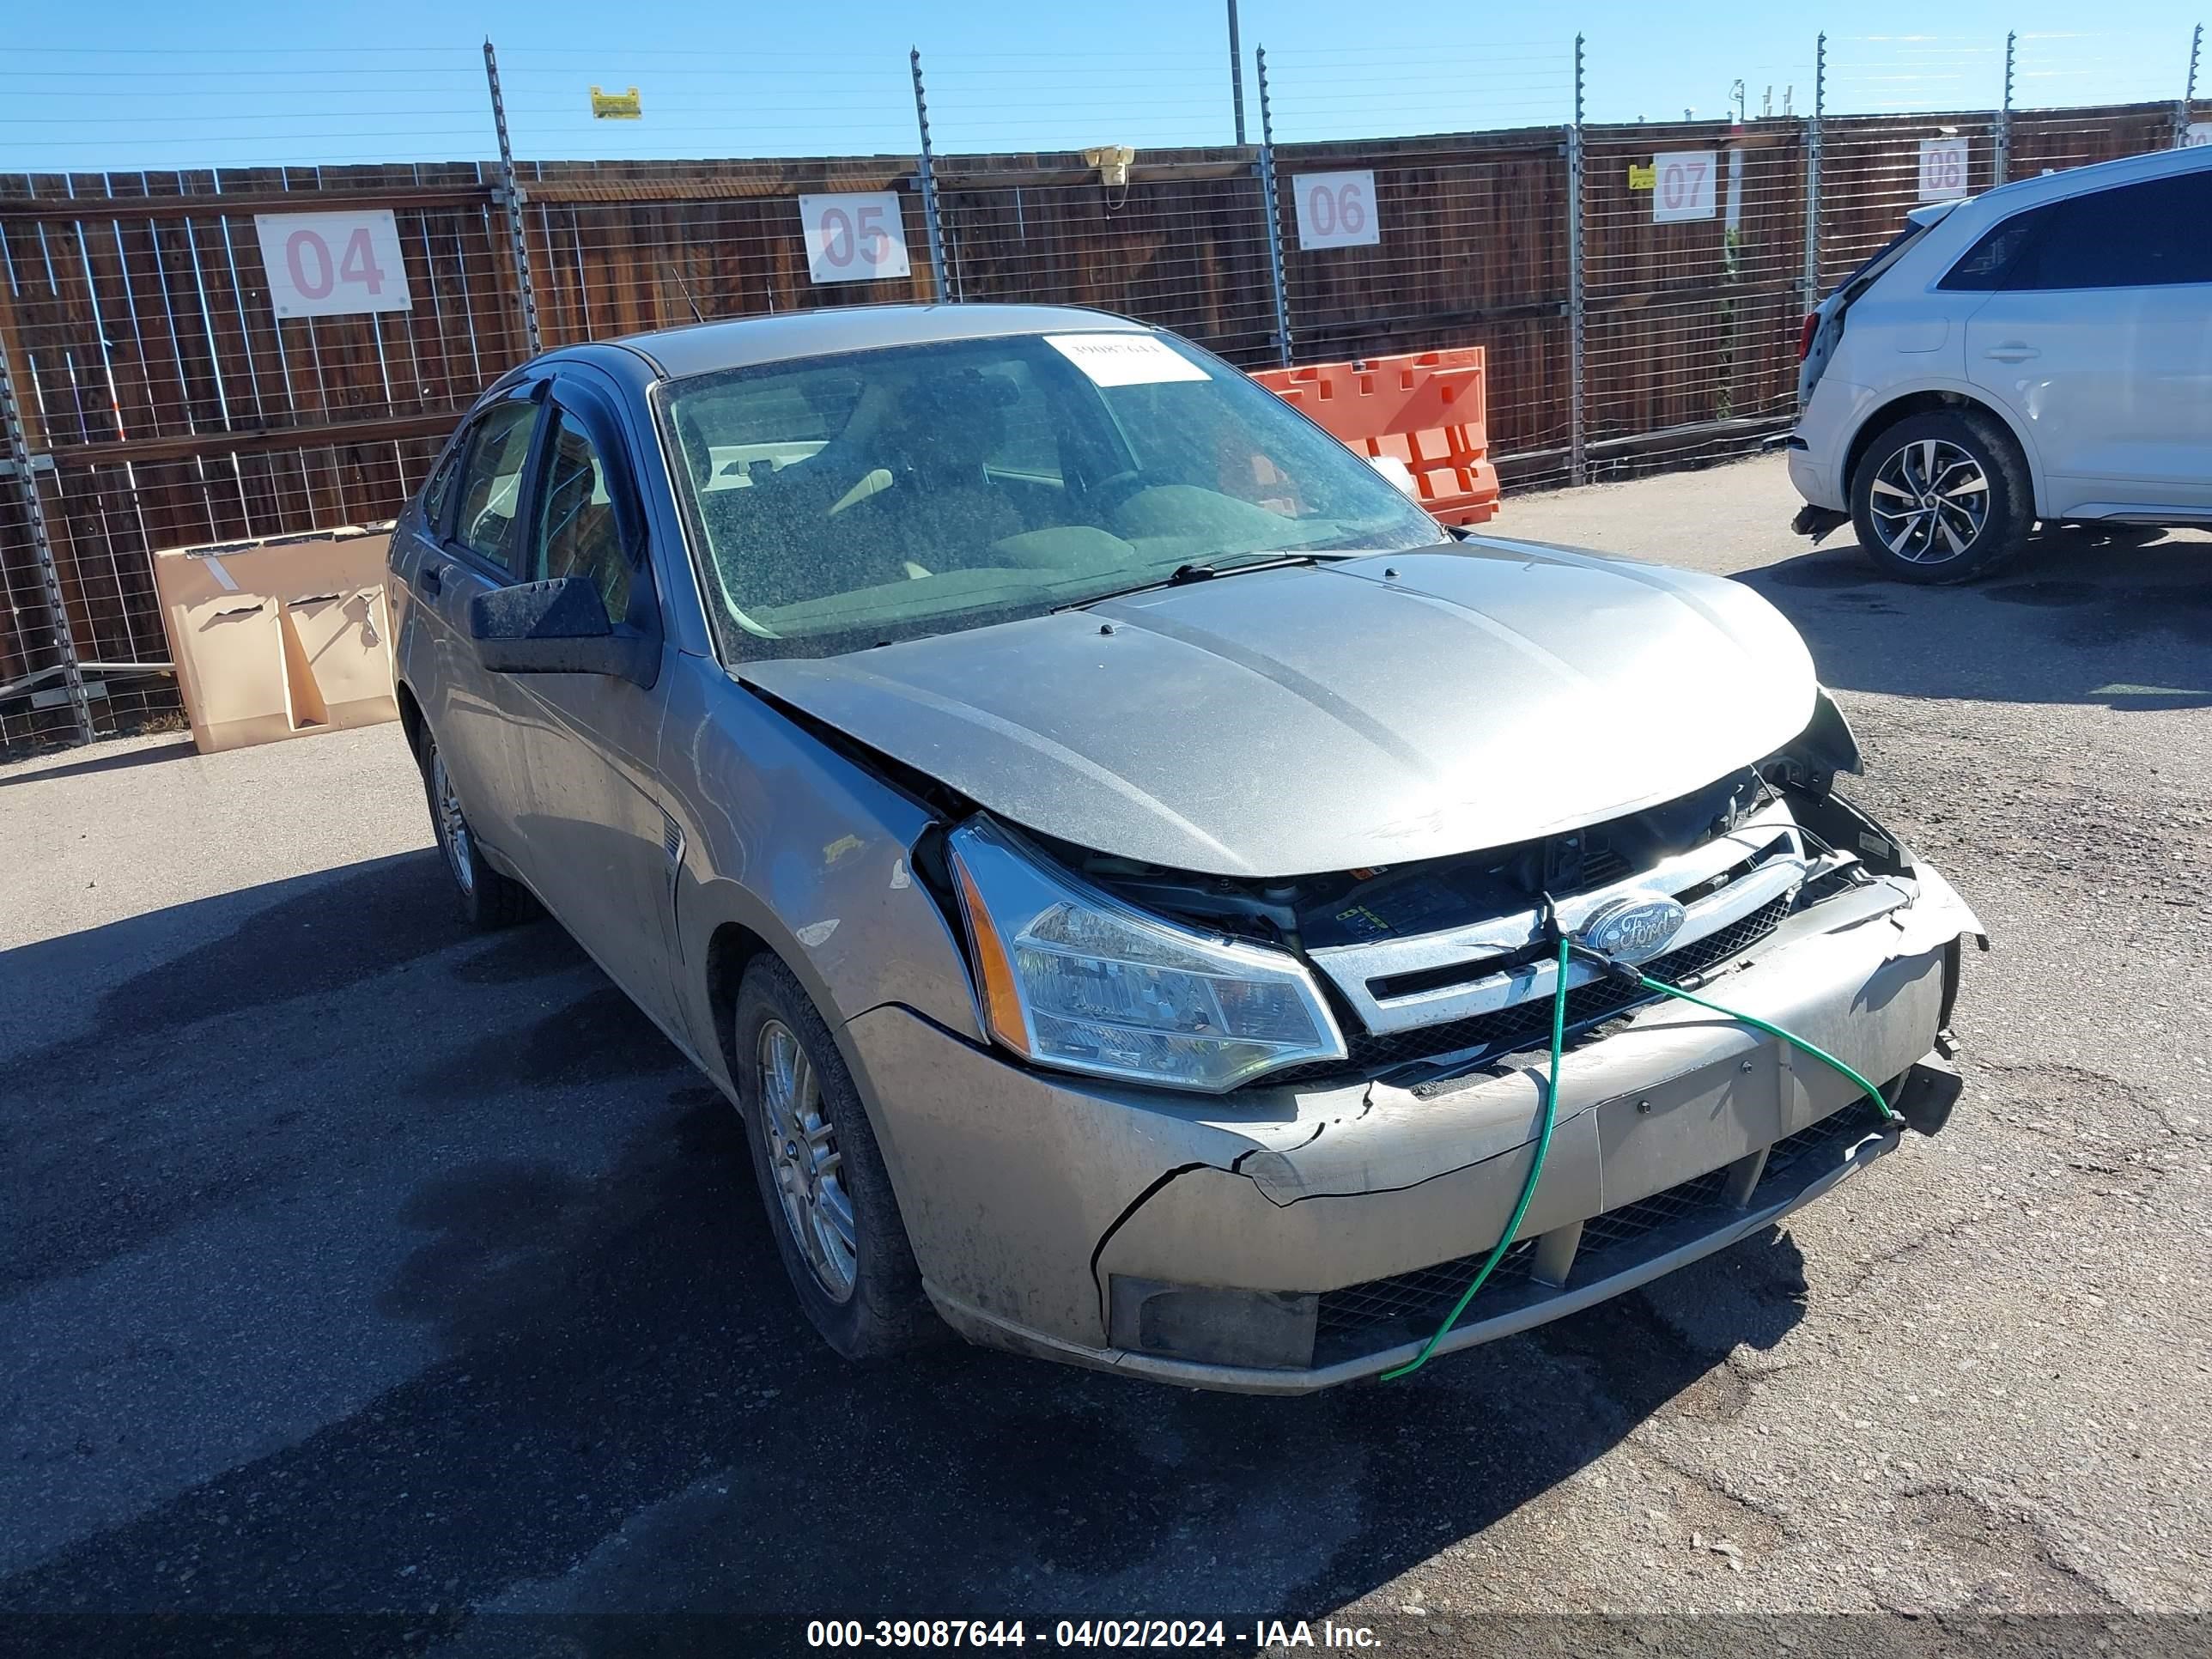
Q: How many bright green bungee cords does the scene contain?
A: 2